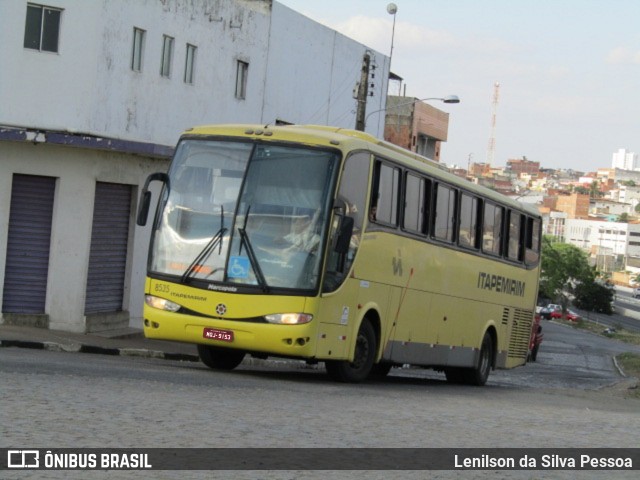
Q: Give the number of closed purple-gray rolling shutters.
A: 2